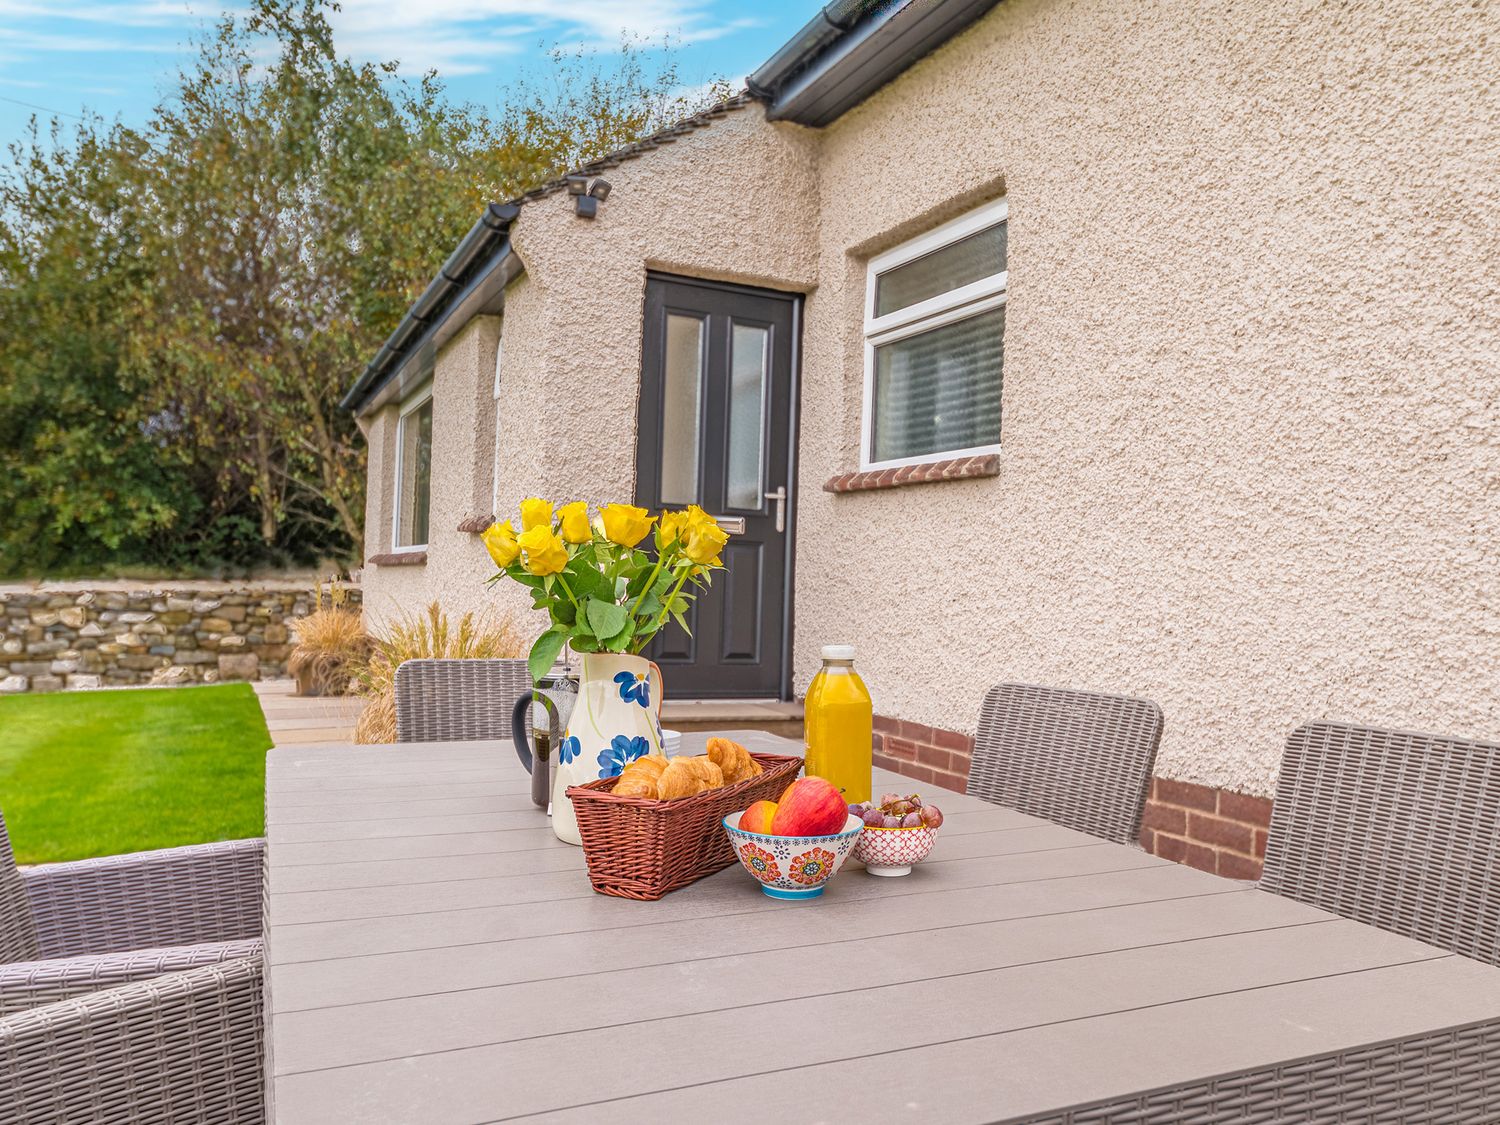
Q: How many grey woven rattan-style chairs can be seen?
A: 5